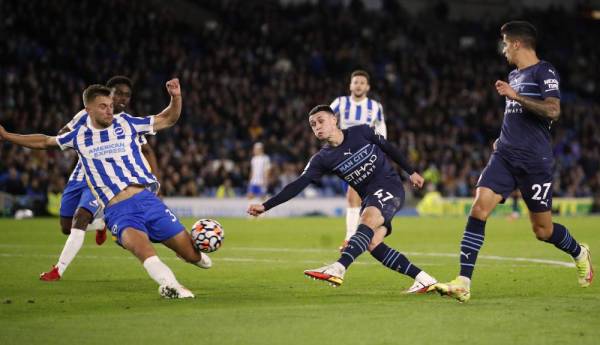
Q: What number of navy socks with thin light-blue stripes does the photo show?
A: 4